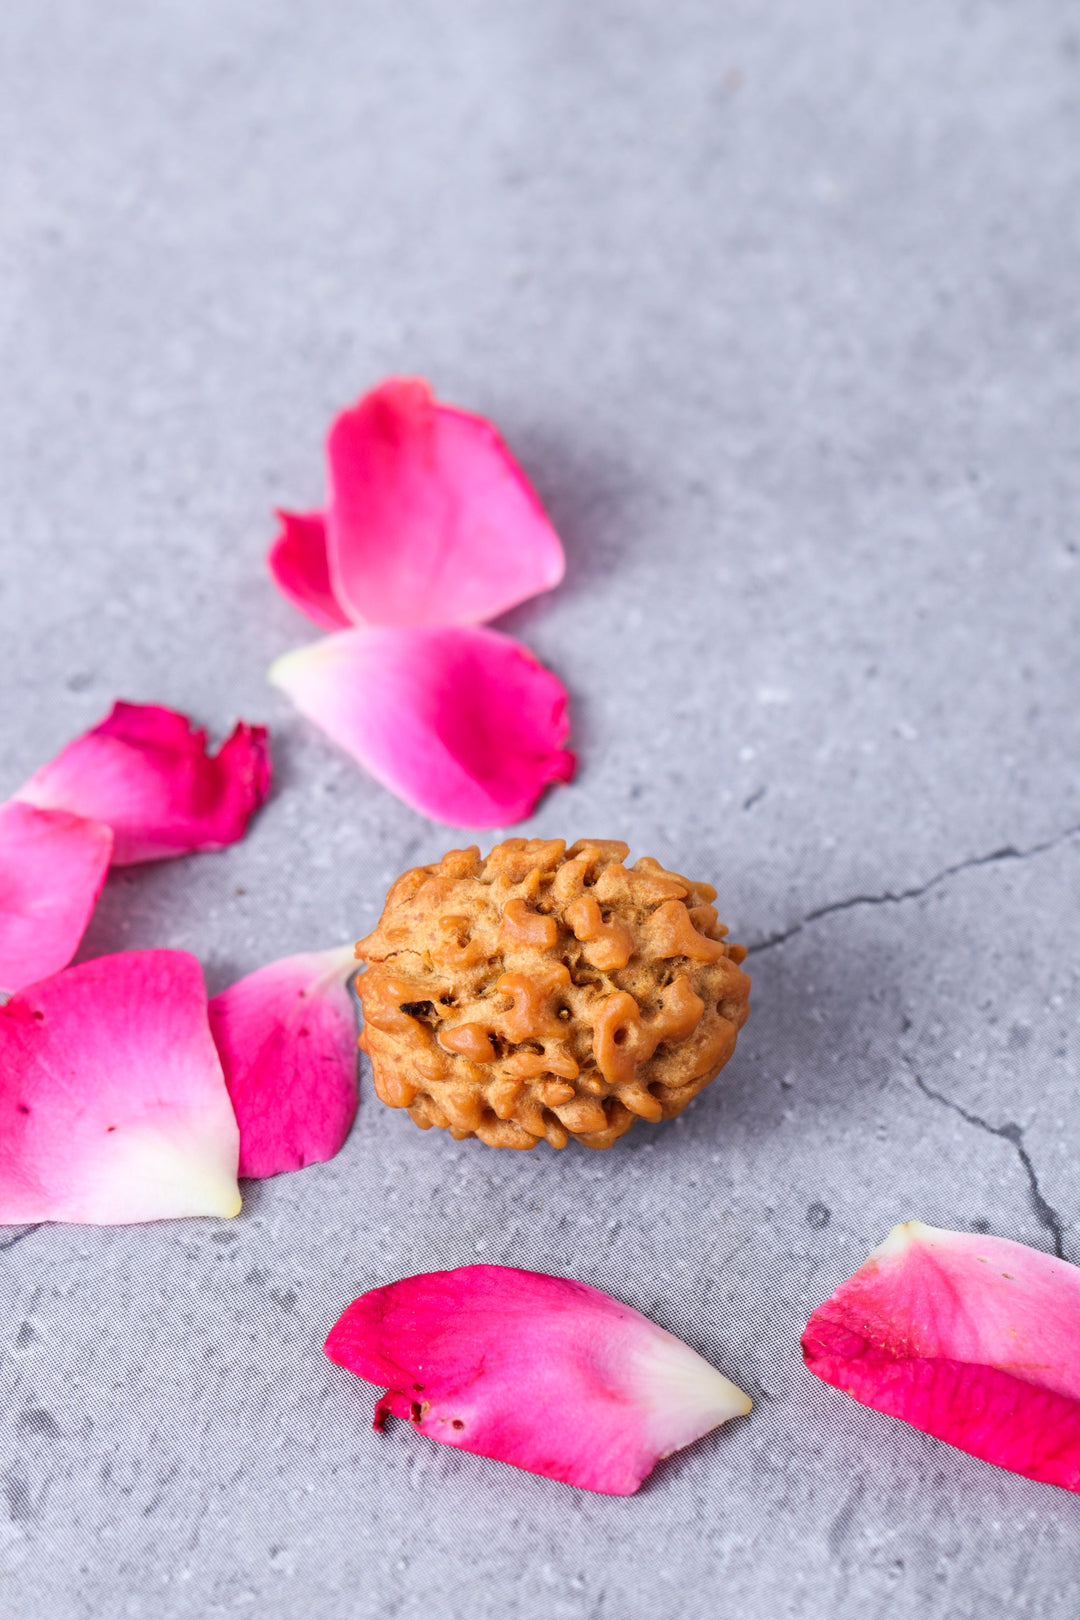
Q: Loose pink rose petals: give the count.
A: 9